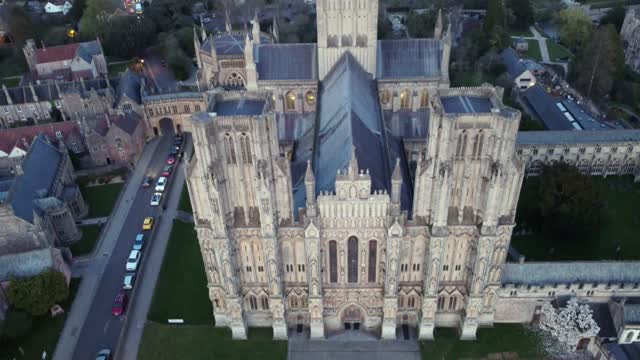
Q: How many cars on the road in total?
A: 13